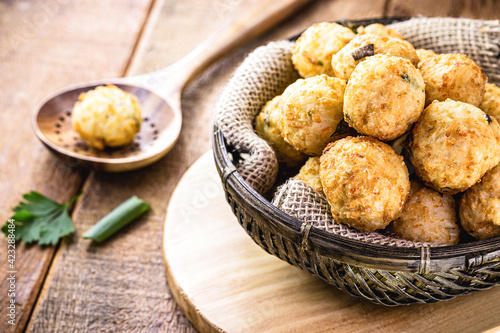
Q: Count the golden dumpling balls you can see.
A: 15